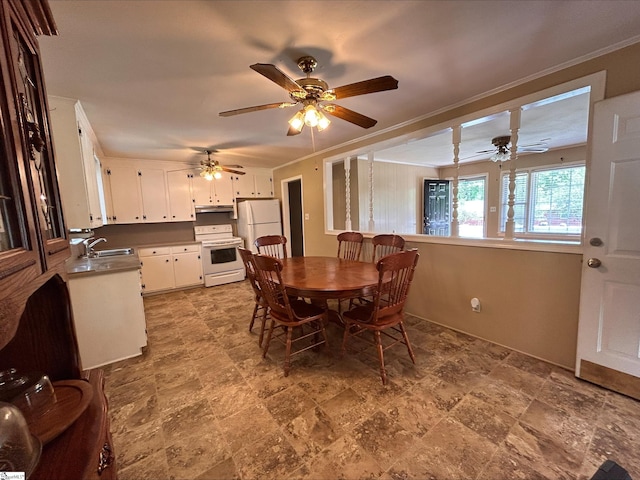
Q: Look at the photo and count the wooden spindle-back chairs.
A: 6